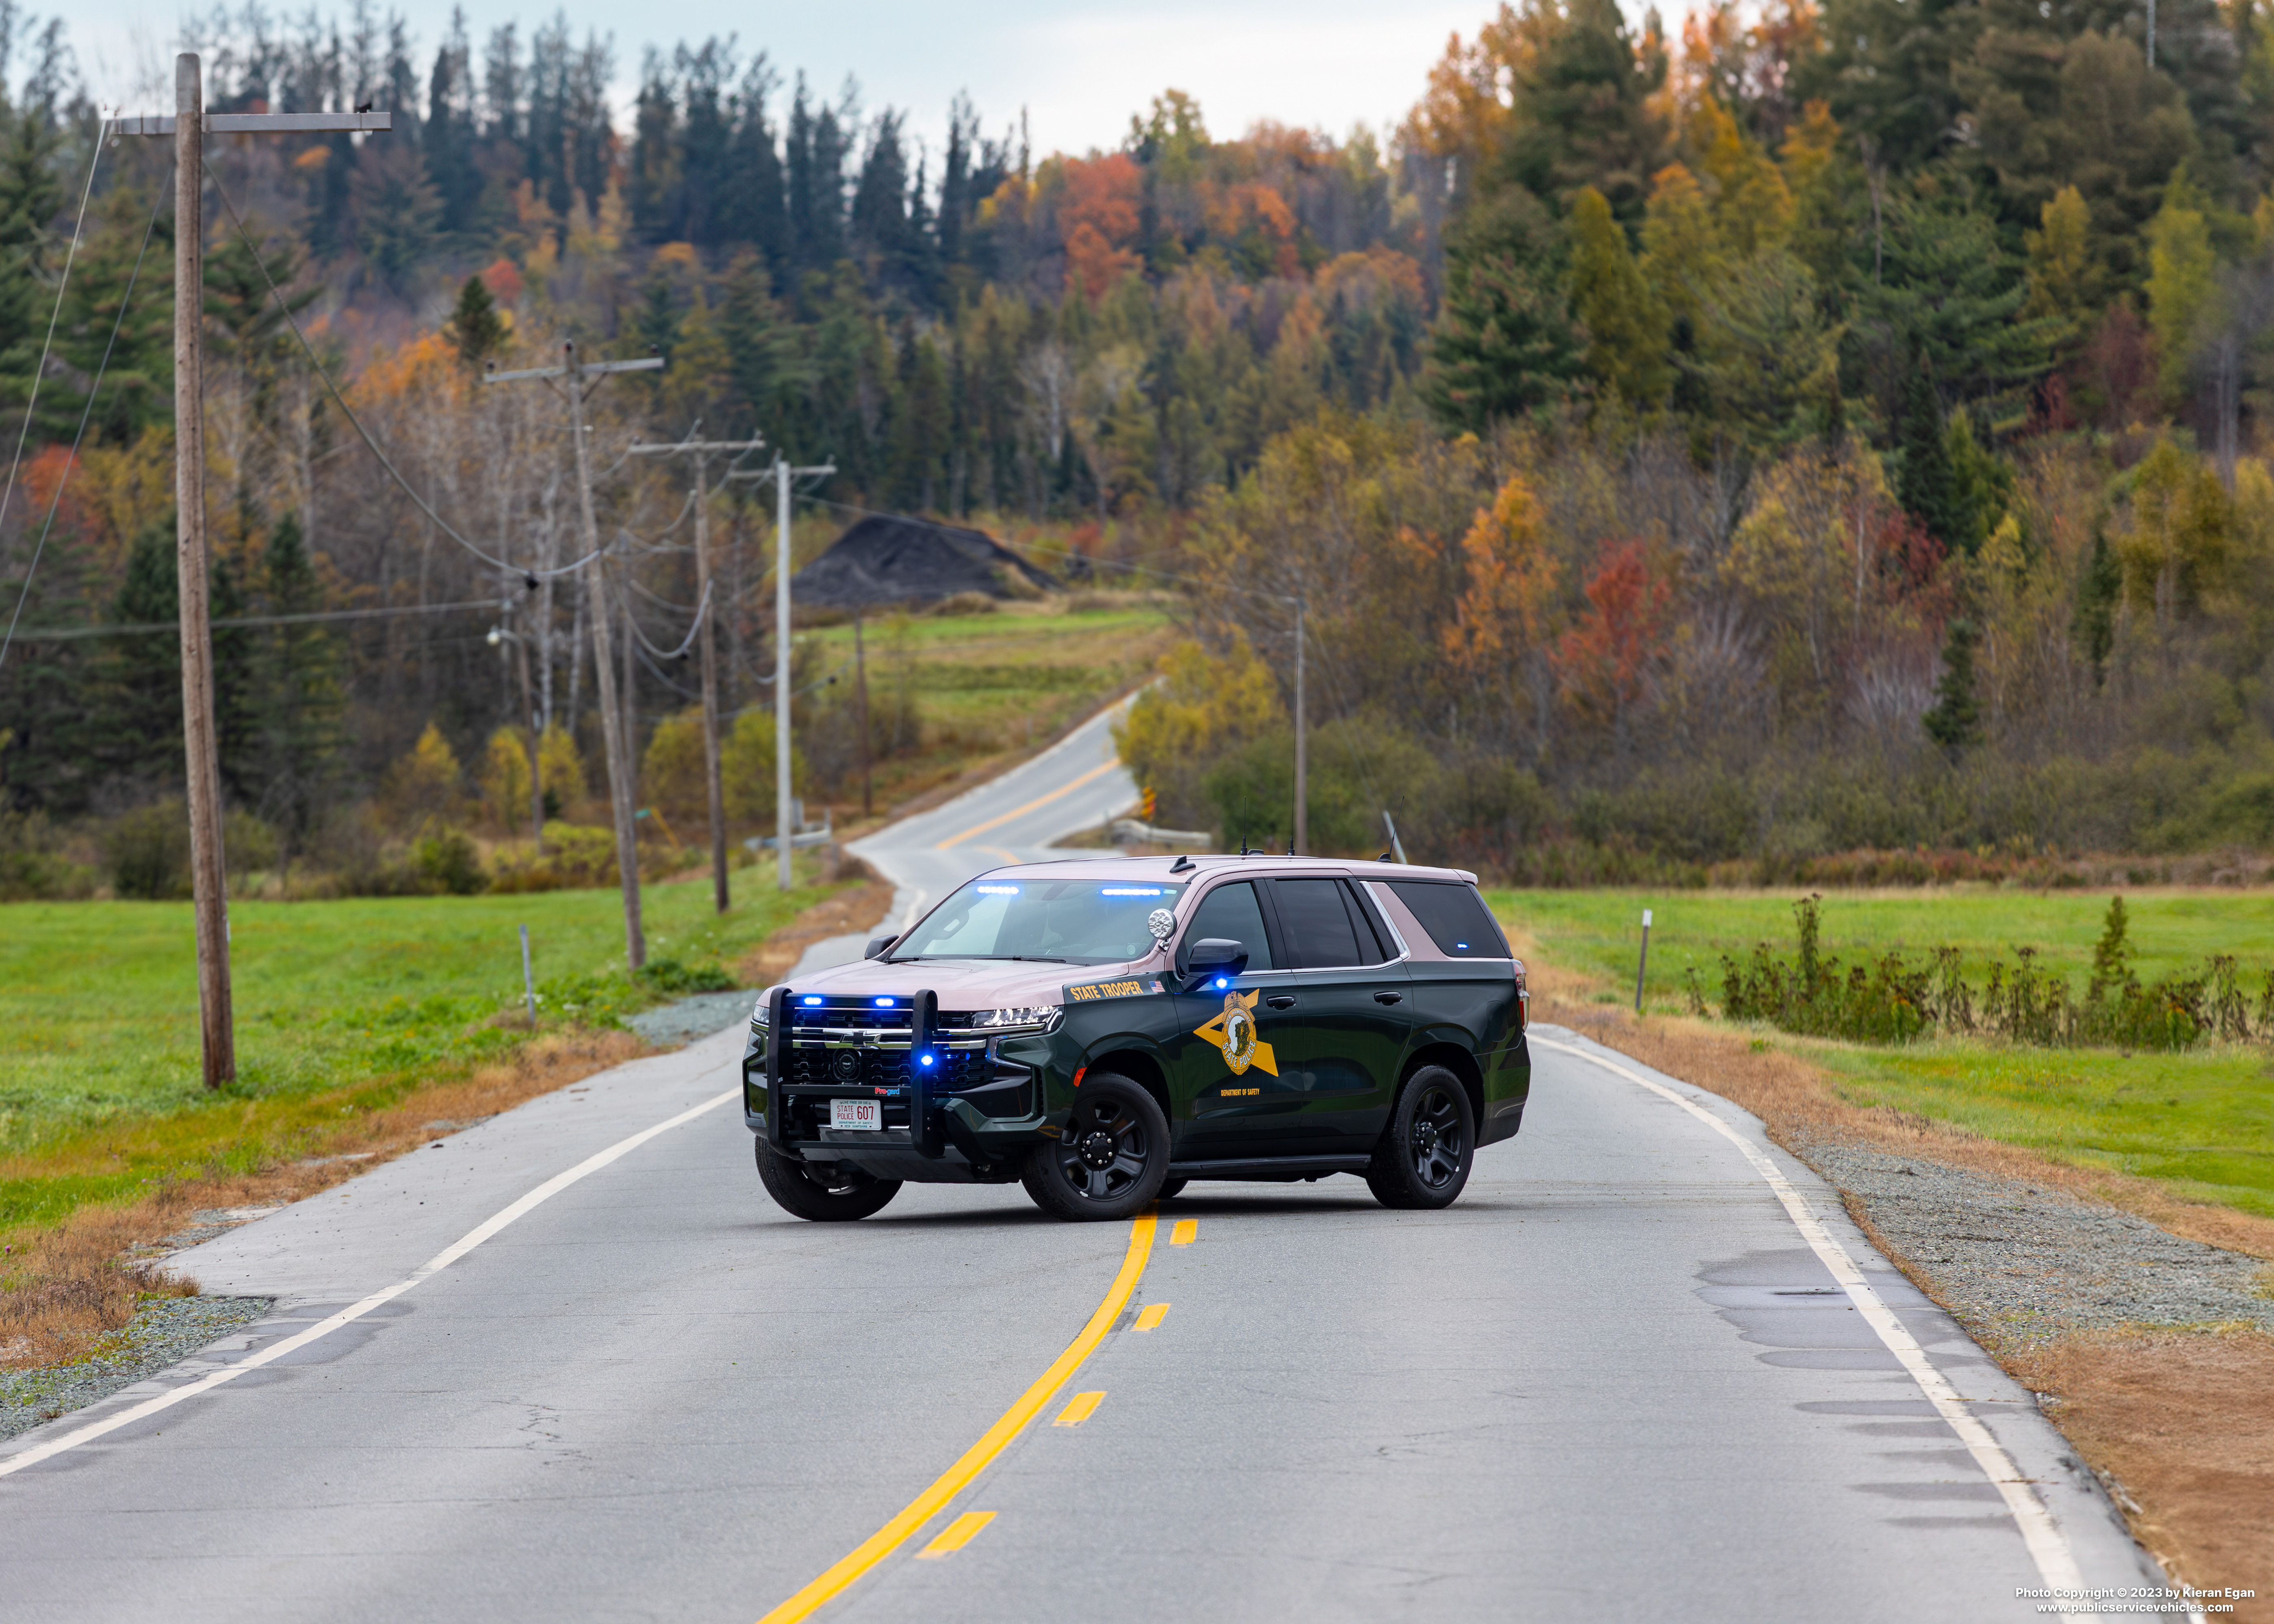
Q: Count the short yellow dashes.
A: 4